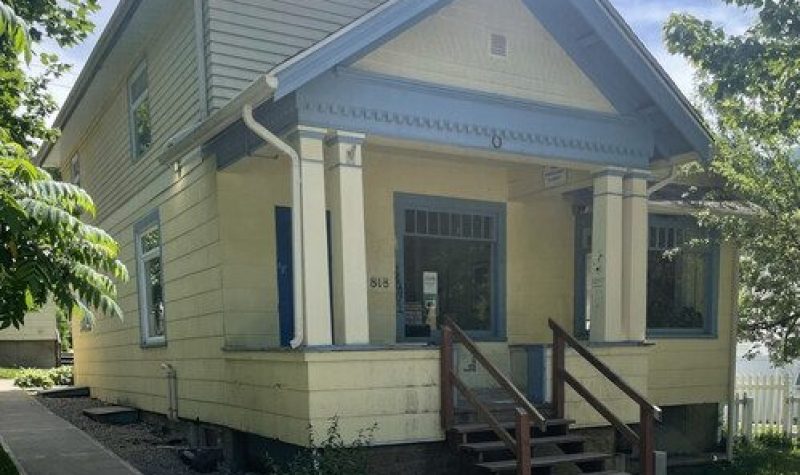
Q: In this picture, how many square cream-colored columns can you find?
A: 4